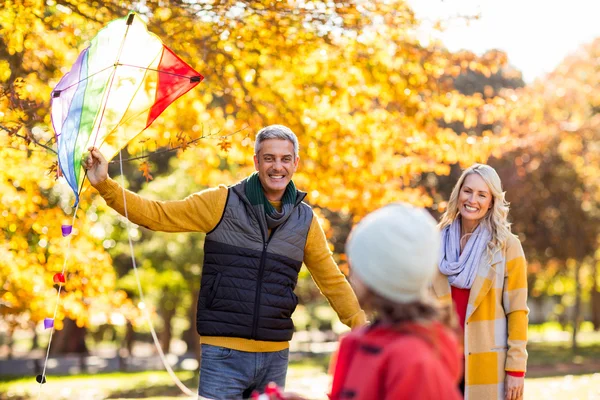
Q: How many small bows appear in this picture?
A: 4